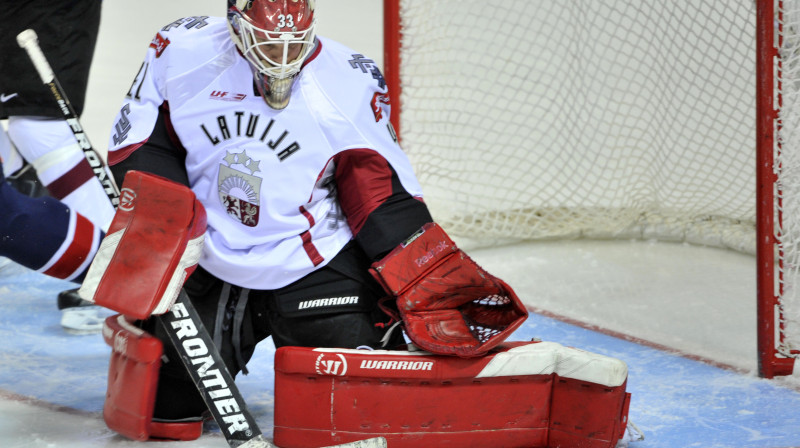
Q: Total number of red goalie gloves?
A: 2